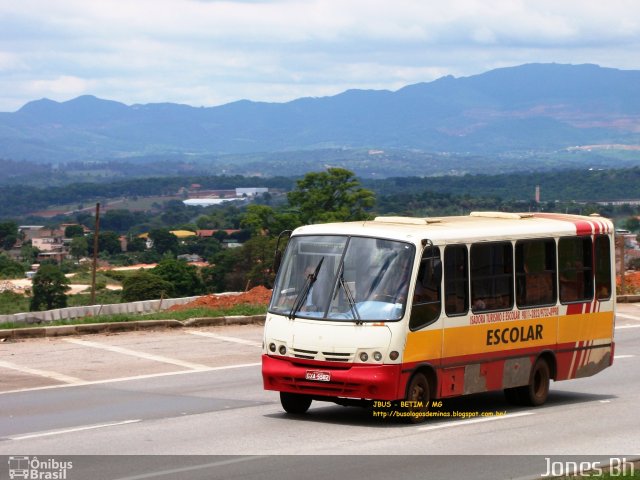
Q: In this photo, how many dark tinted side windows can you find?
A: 6